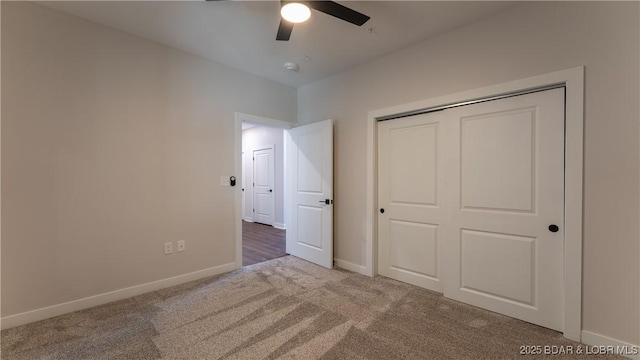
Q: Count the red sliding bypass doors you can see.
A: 0